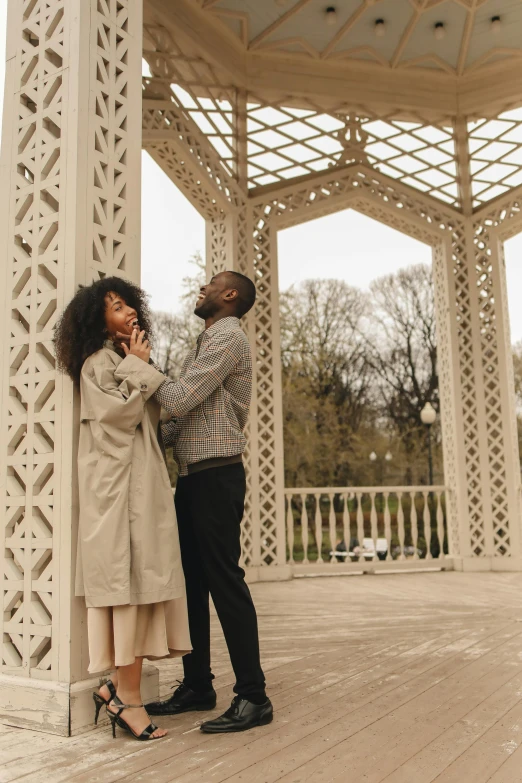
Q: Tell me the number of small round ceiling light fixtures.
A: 4